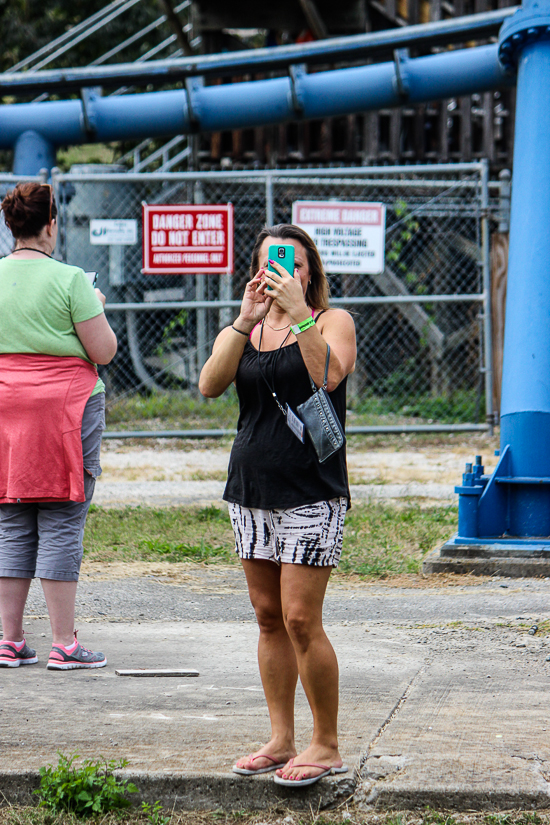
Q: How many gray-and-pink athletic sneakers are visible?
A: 2